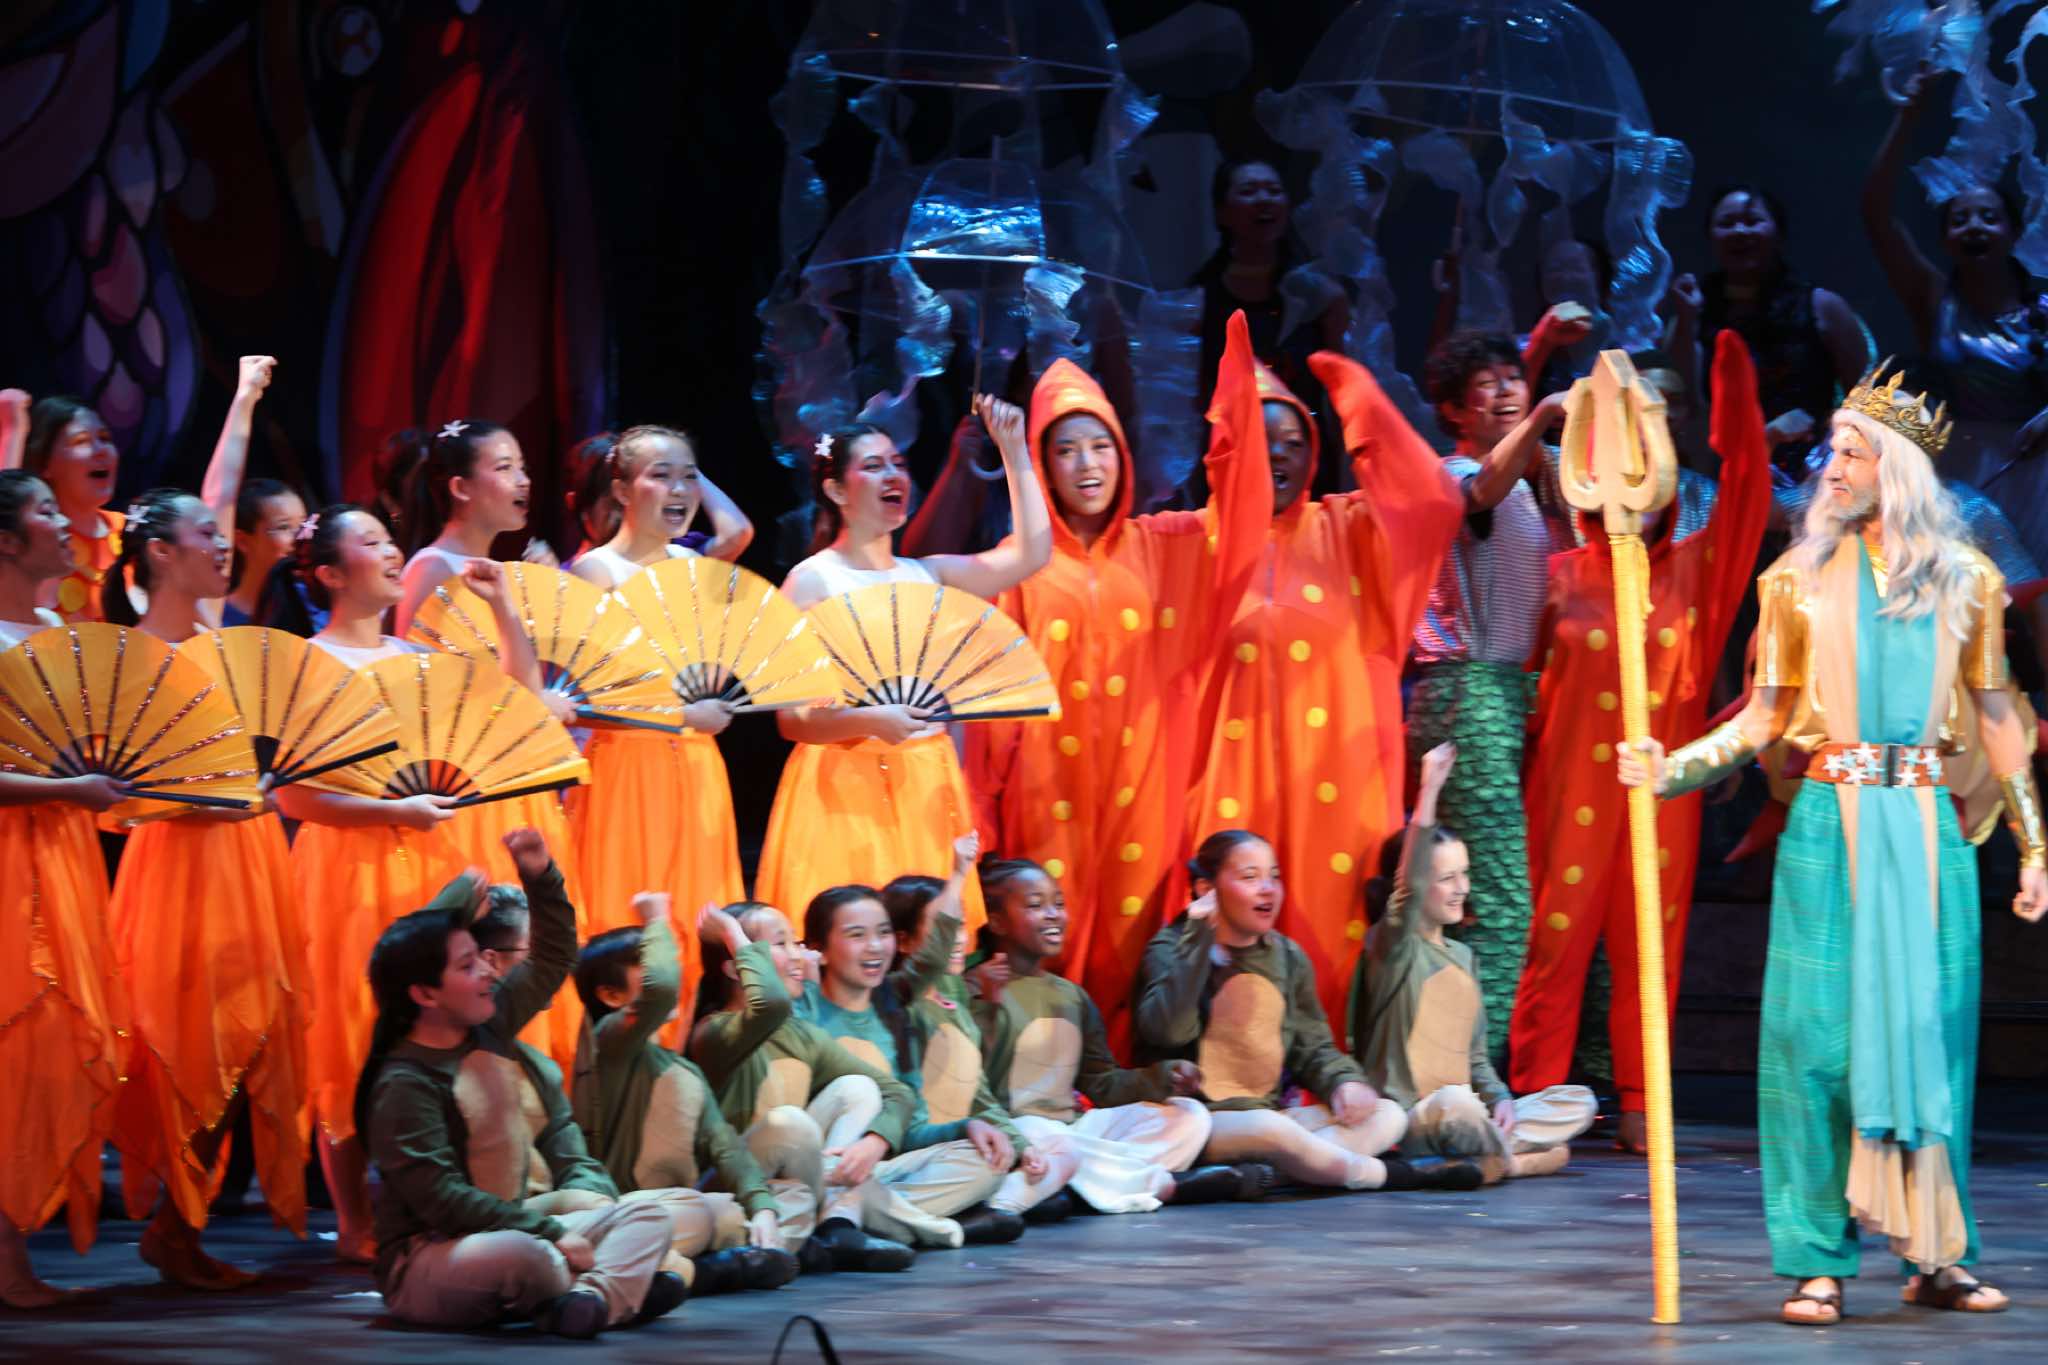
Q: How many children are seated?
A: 9